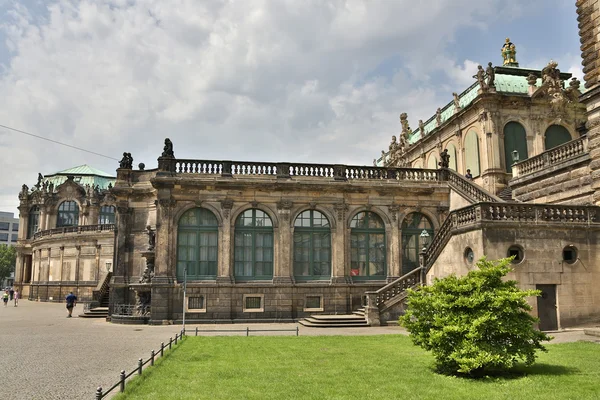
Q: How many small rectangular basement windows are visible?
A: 3